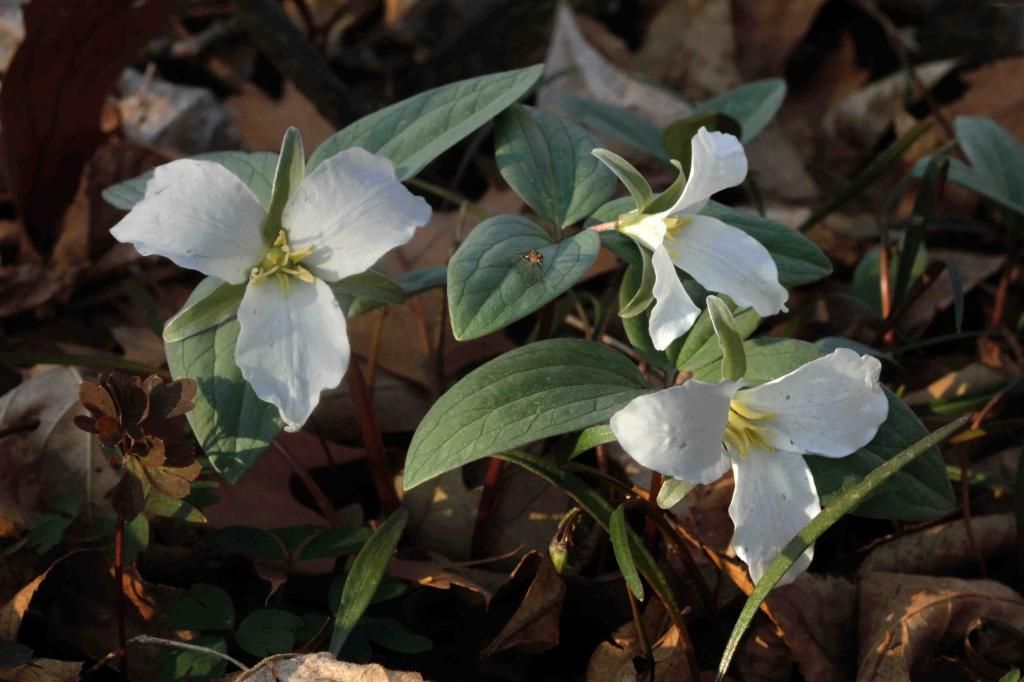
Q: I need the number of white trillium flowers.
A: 3